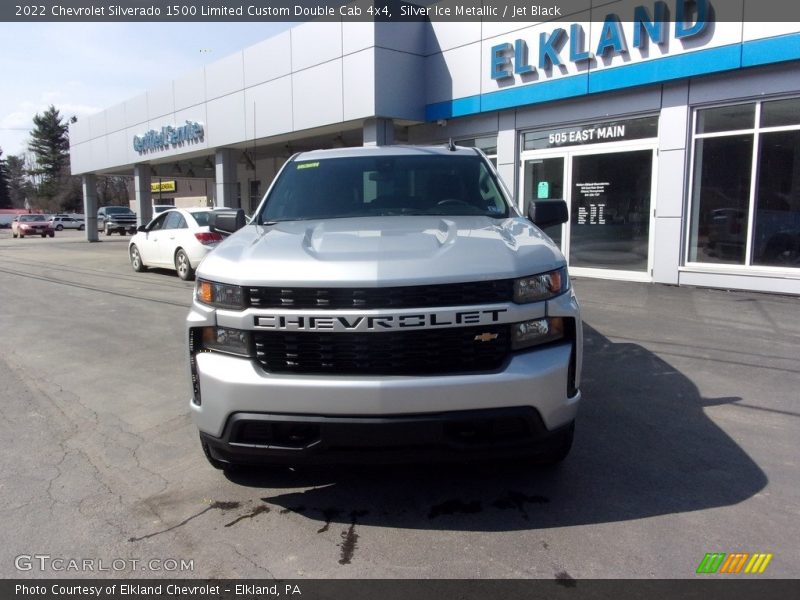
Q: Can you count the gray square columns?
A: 4